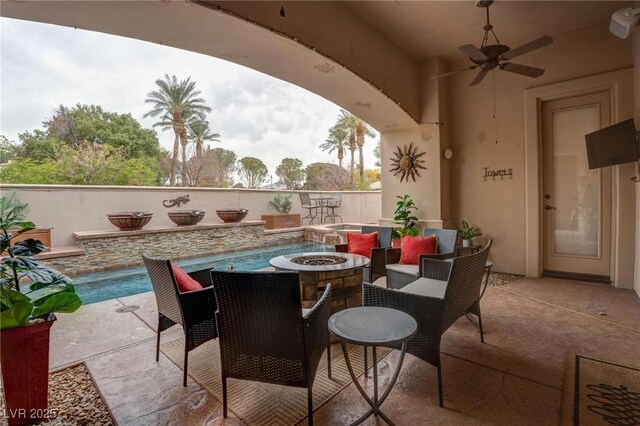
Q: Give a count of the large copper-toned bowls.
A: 3